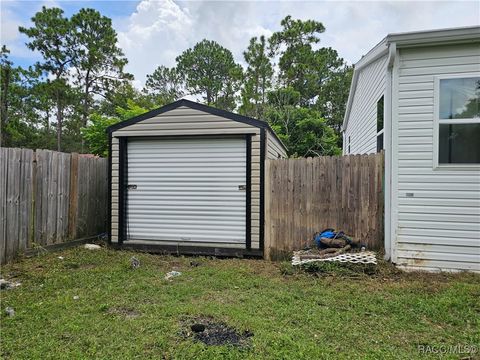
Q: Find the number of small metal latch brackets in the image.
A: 2